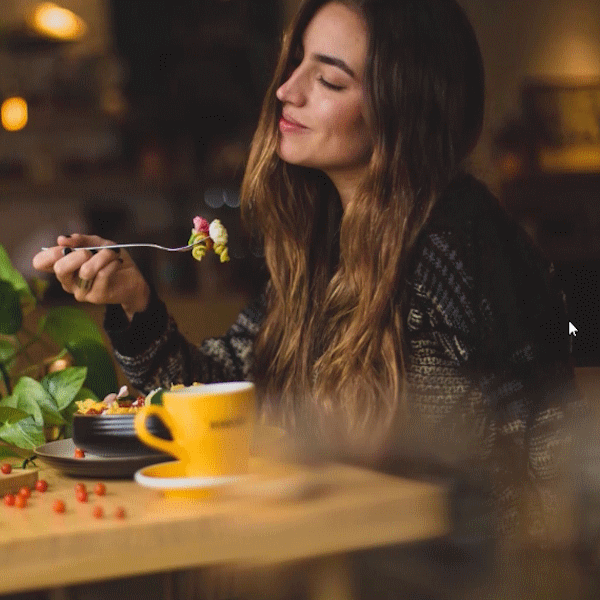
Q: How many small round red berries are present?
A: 12